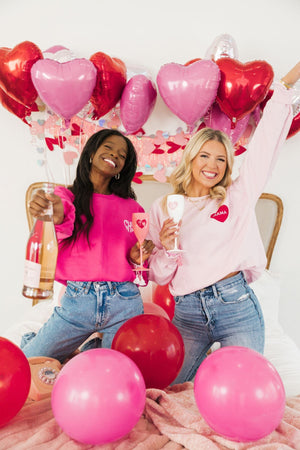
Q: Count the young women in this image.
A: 2